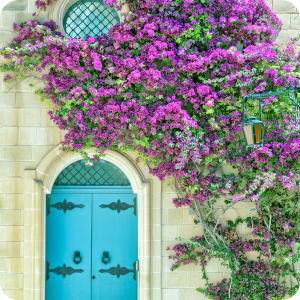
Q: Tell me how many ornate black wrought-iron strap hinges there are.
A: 4